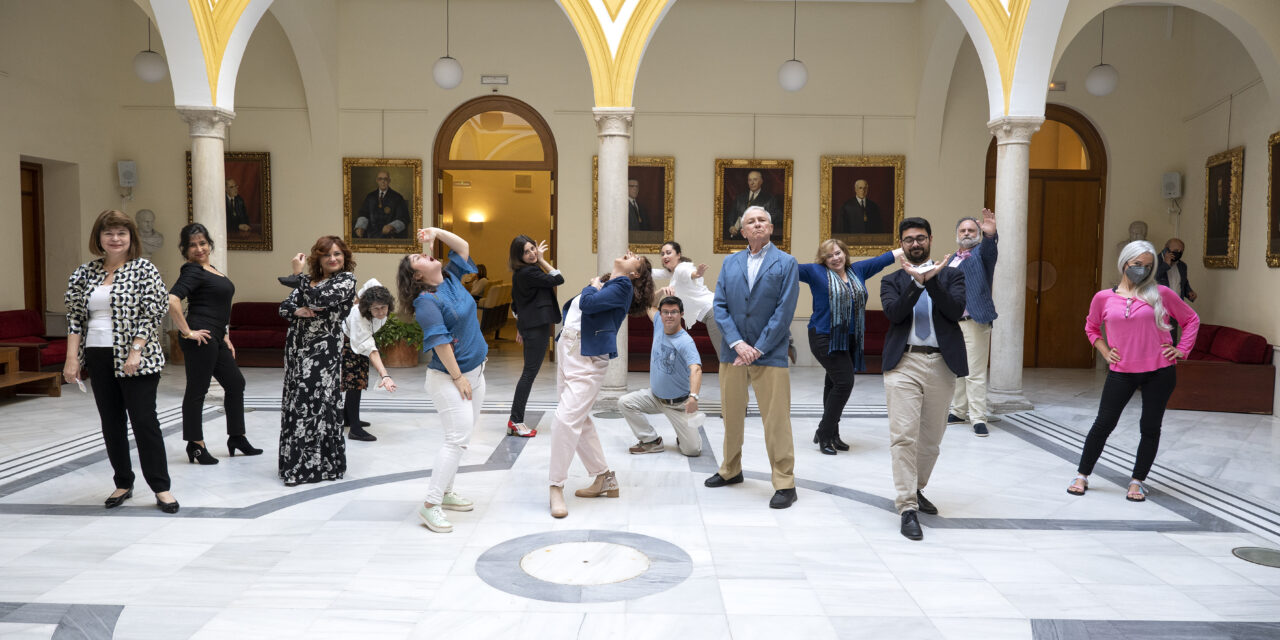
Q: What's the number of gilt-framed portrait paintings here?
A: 7